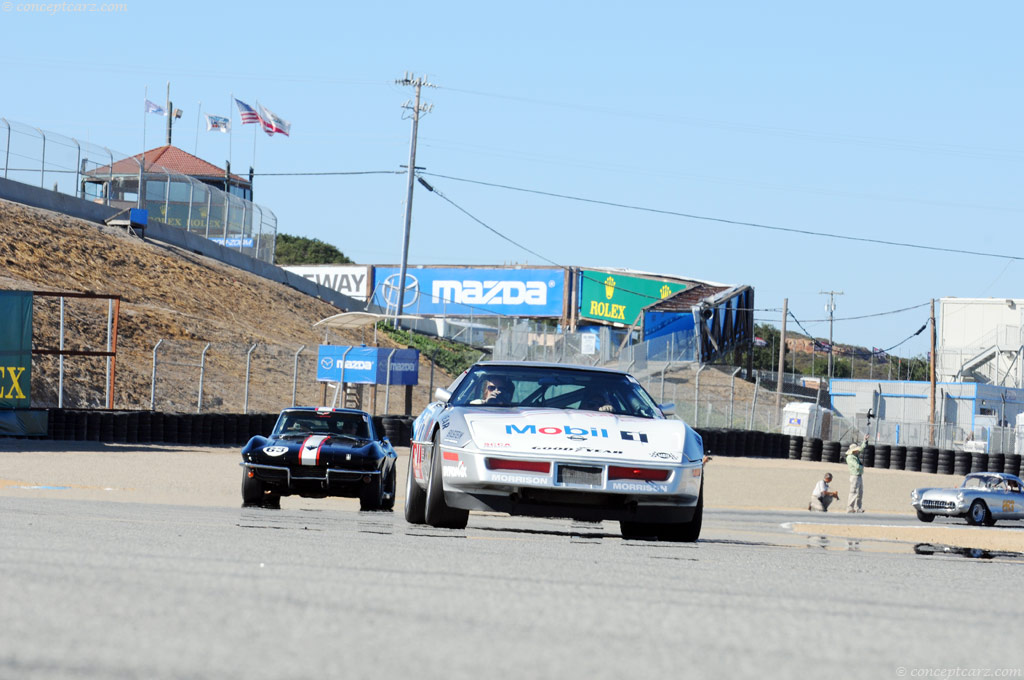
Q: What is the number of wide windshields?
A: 3